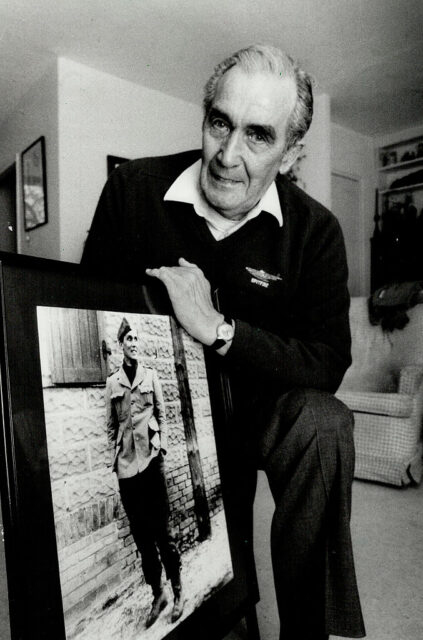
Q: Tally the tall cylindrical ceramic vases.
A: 0